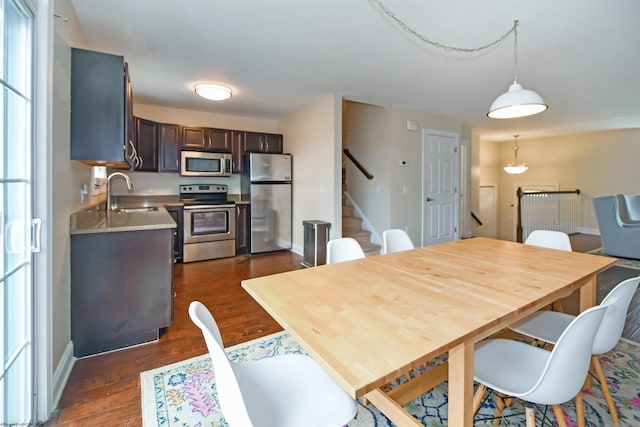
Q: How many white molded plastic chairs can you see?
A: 6